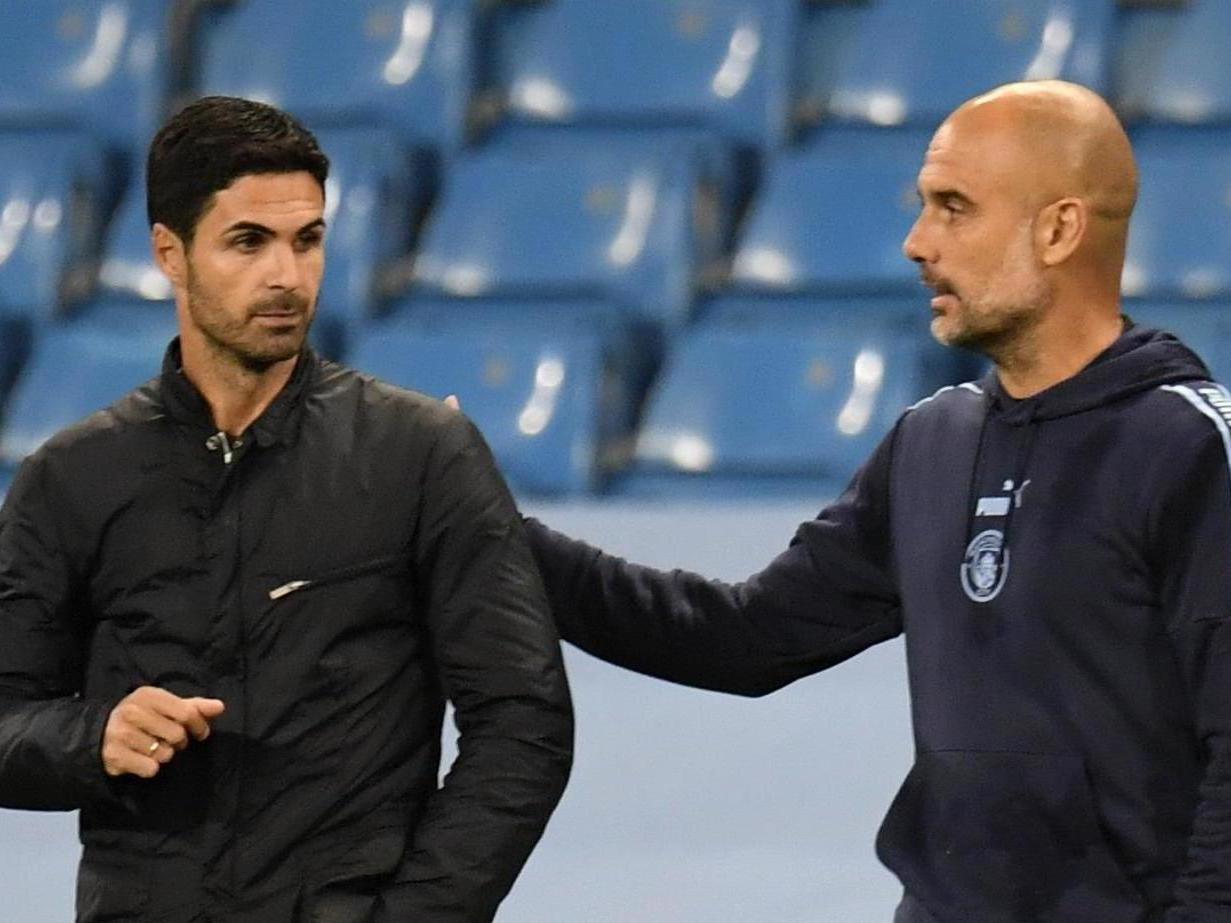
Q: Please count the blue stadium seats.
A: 14